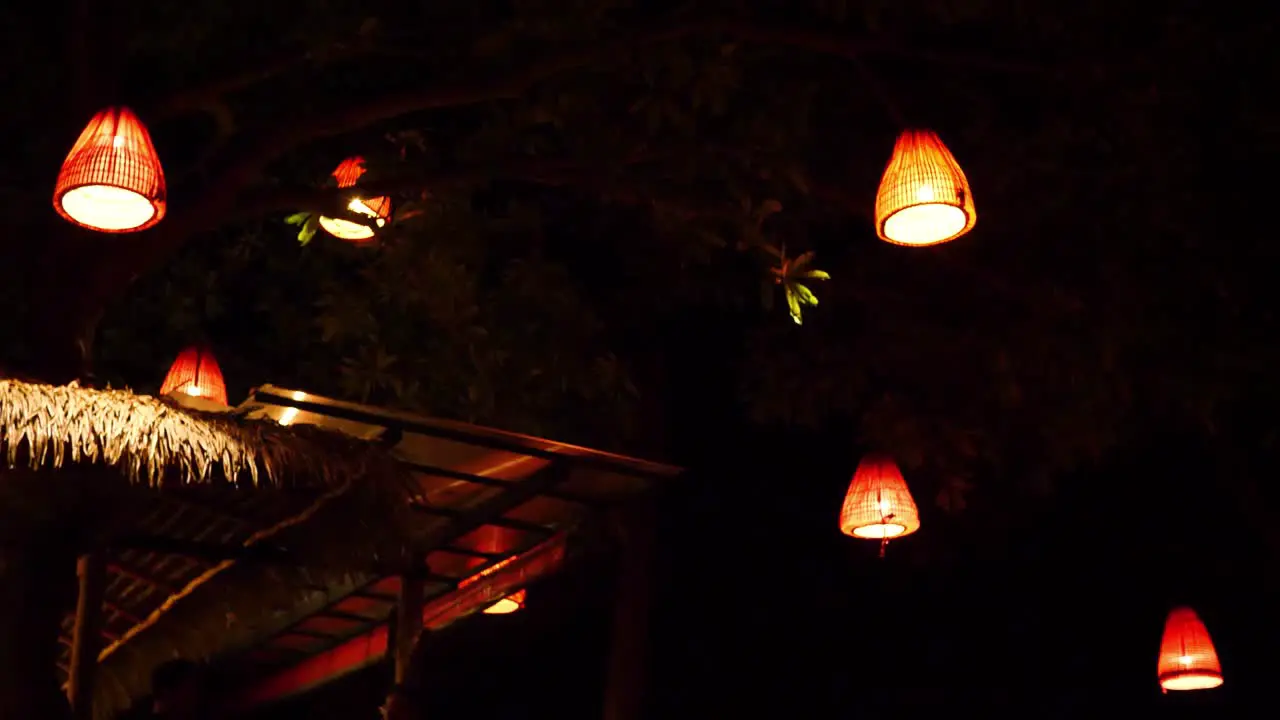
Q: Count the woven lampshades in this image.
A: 7